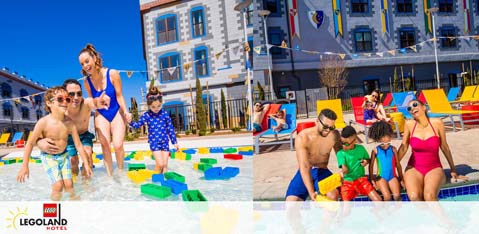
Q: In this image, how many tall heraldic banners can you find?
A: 5